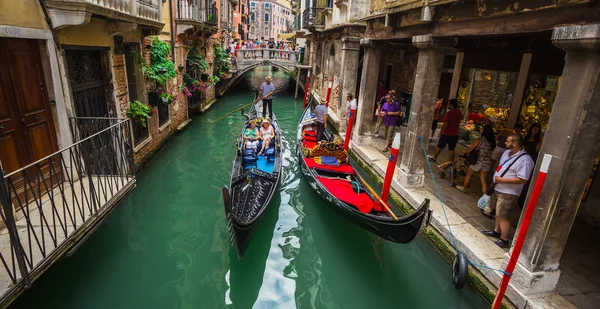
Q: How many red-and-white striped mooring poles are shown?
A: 5